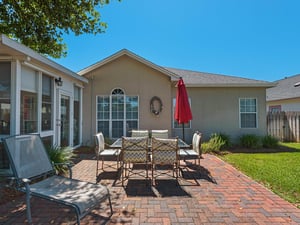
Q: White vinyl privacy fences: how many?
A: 0